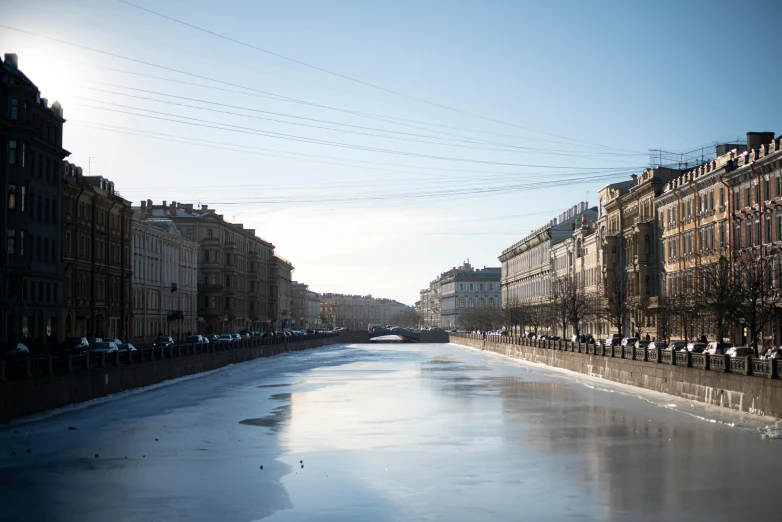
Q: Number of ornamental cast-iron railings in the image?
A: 2